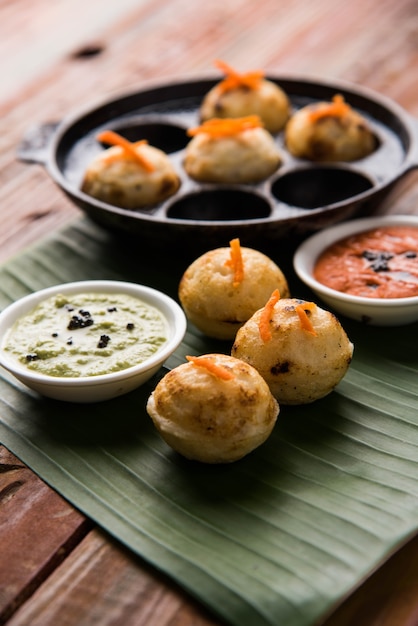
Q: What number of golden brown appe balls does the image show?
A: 7